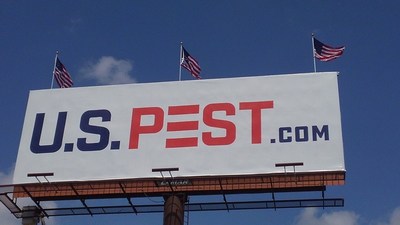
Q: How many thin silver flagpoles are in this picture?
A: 3